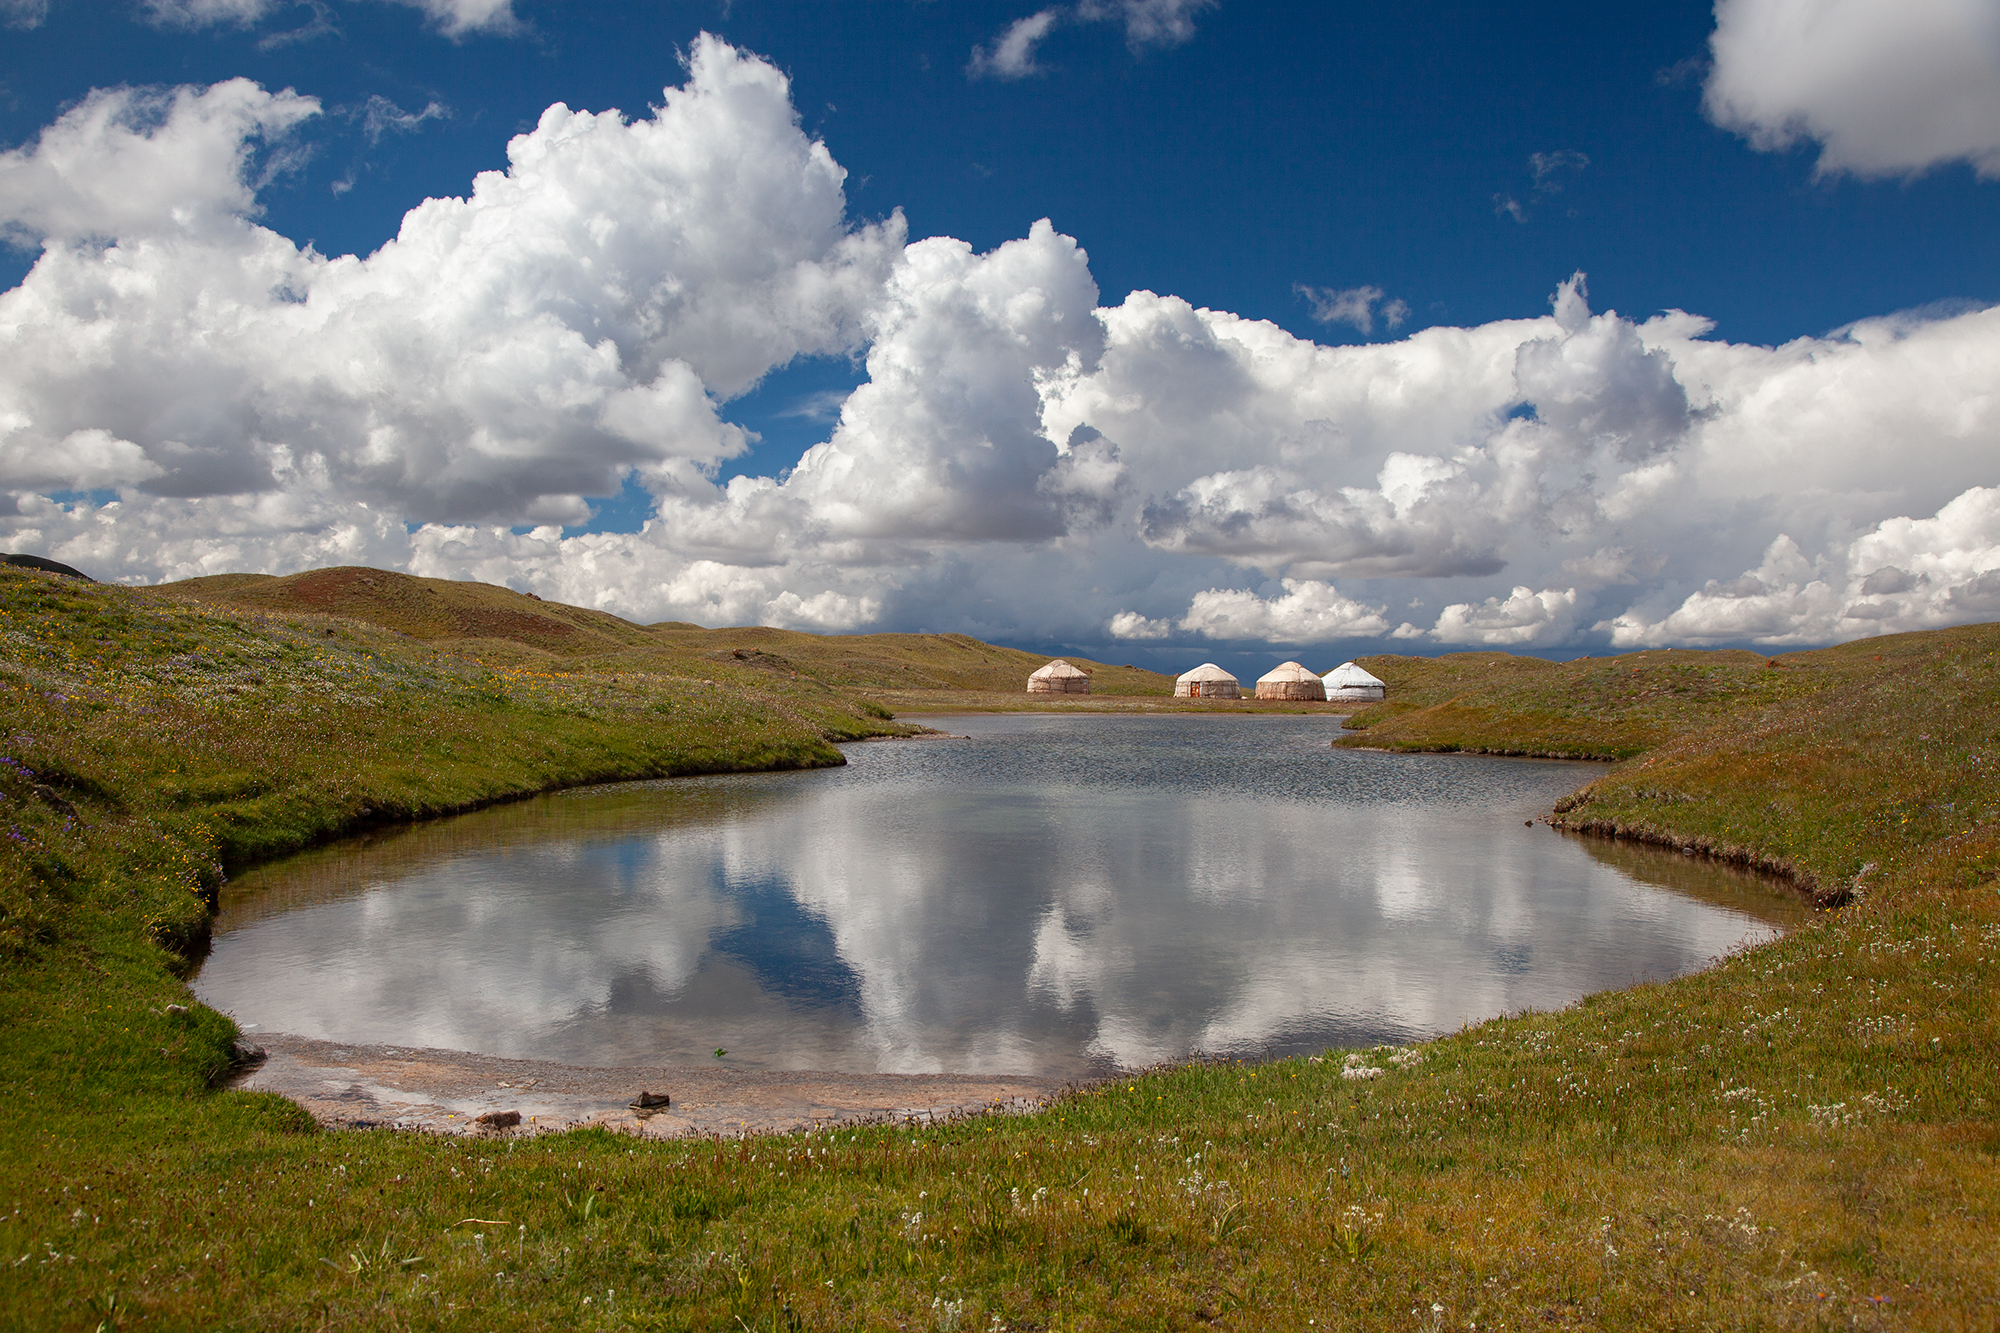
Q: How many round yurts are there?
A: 4